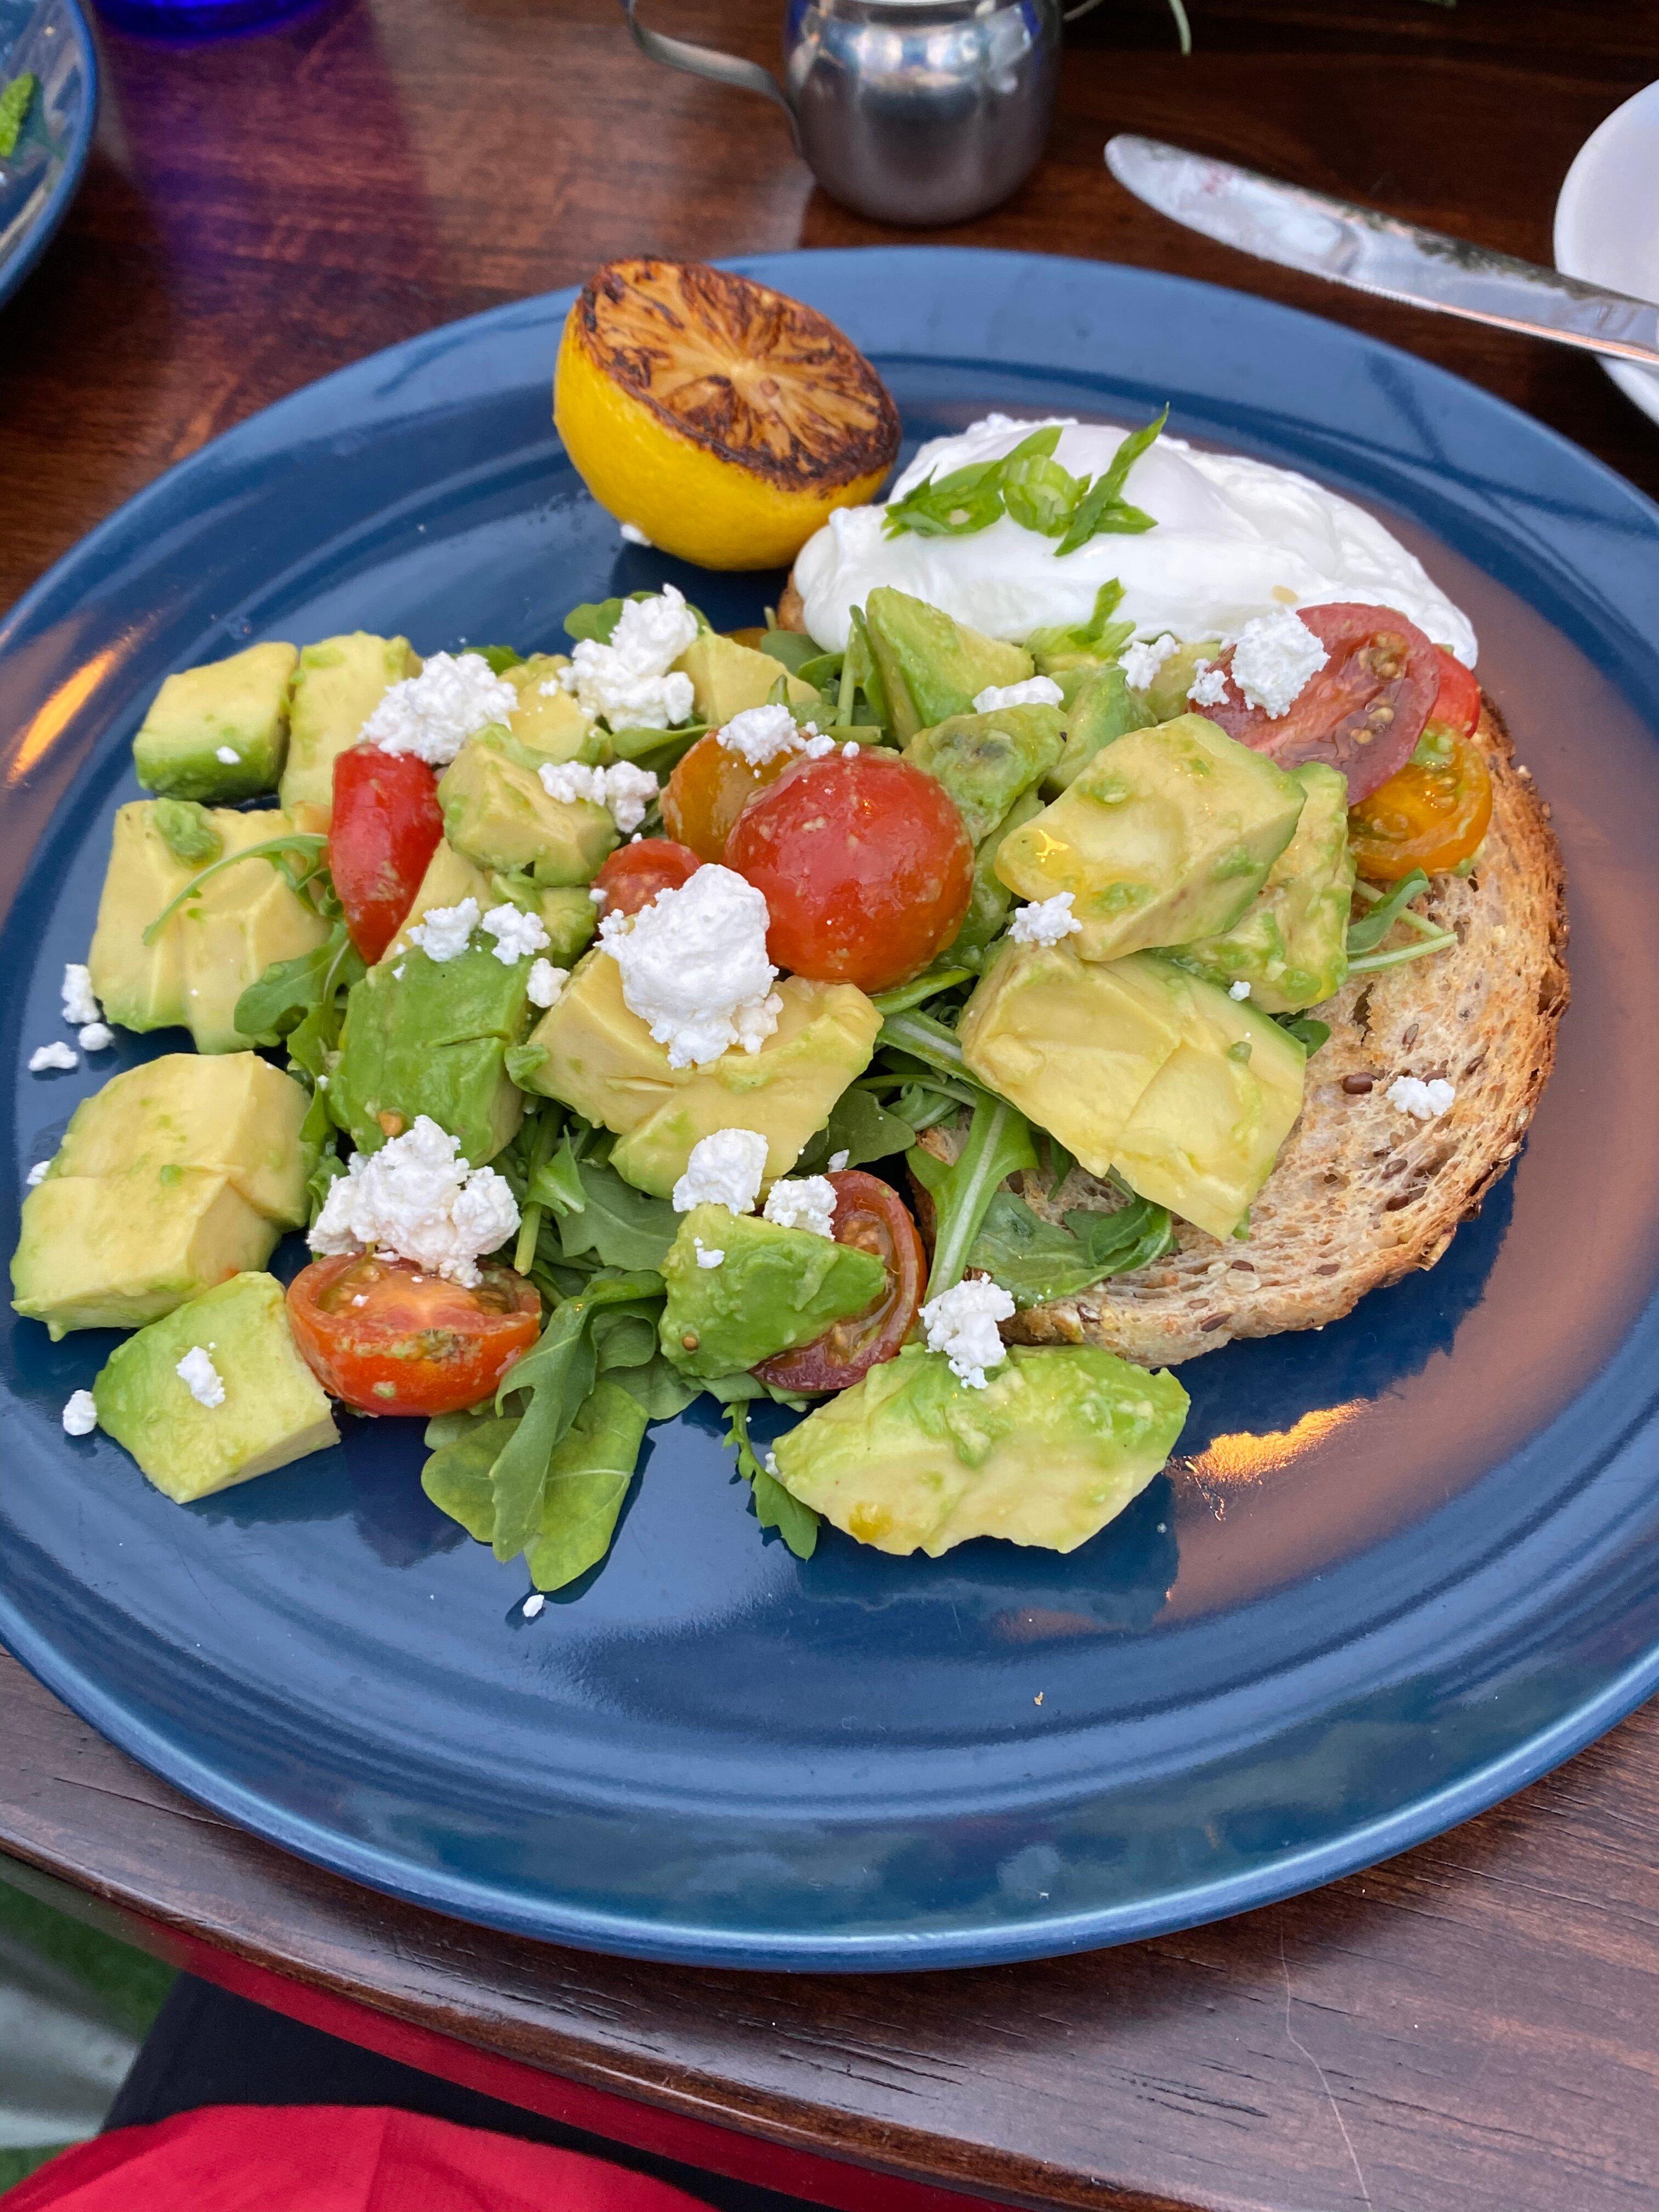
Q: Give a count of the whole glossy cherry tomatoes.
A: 1